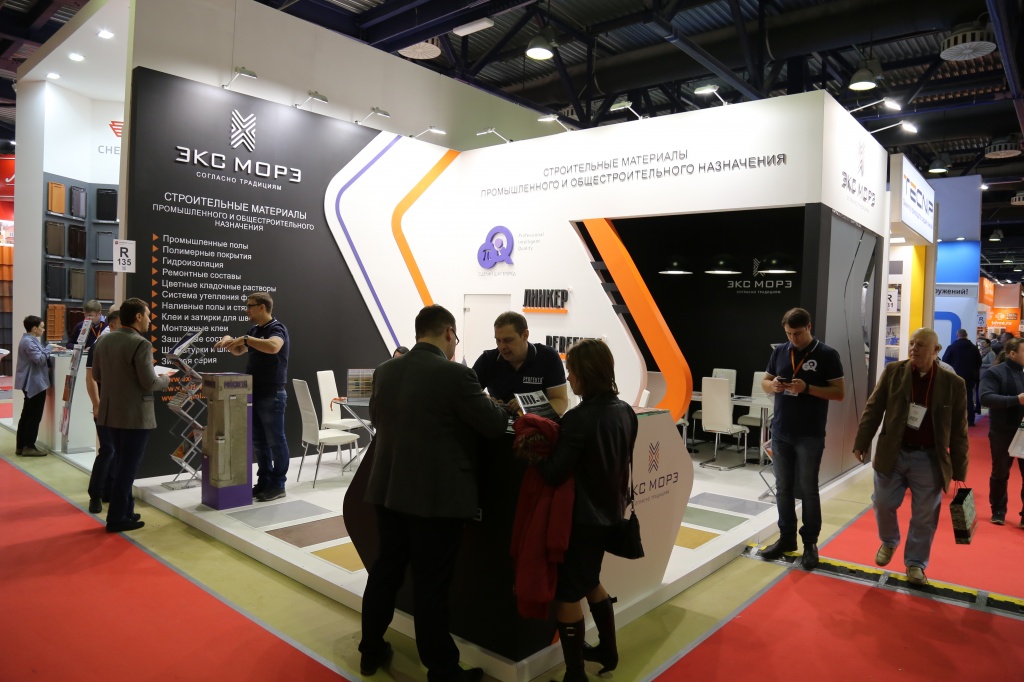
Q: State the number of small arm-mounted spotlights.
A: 10